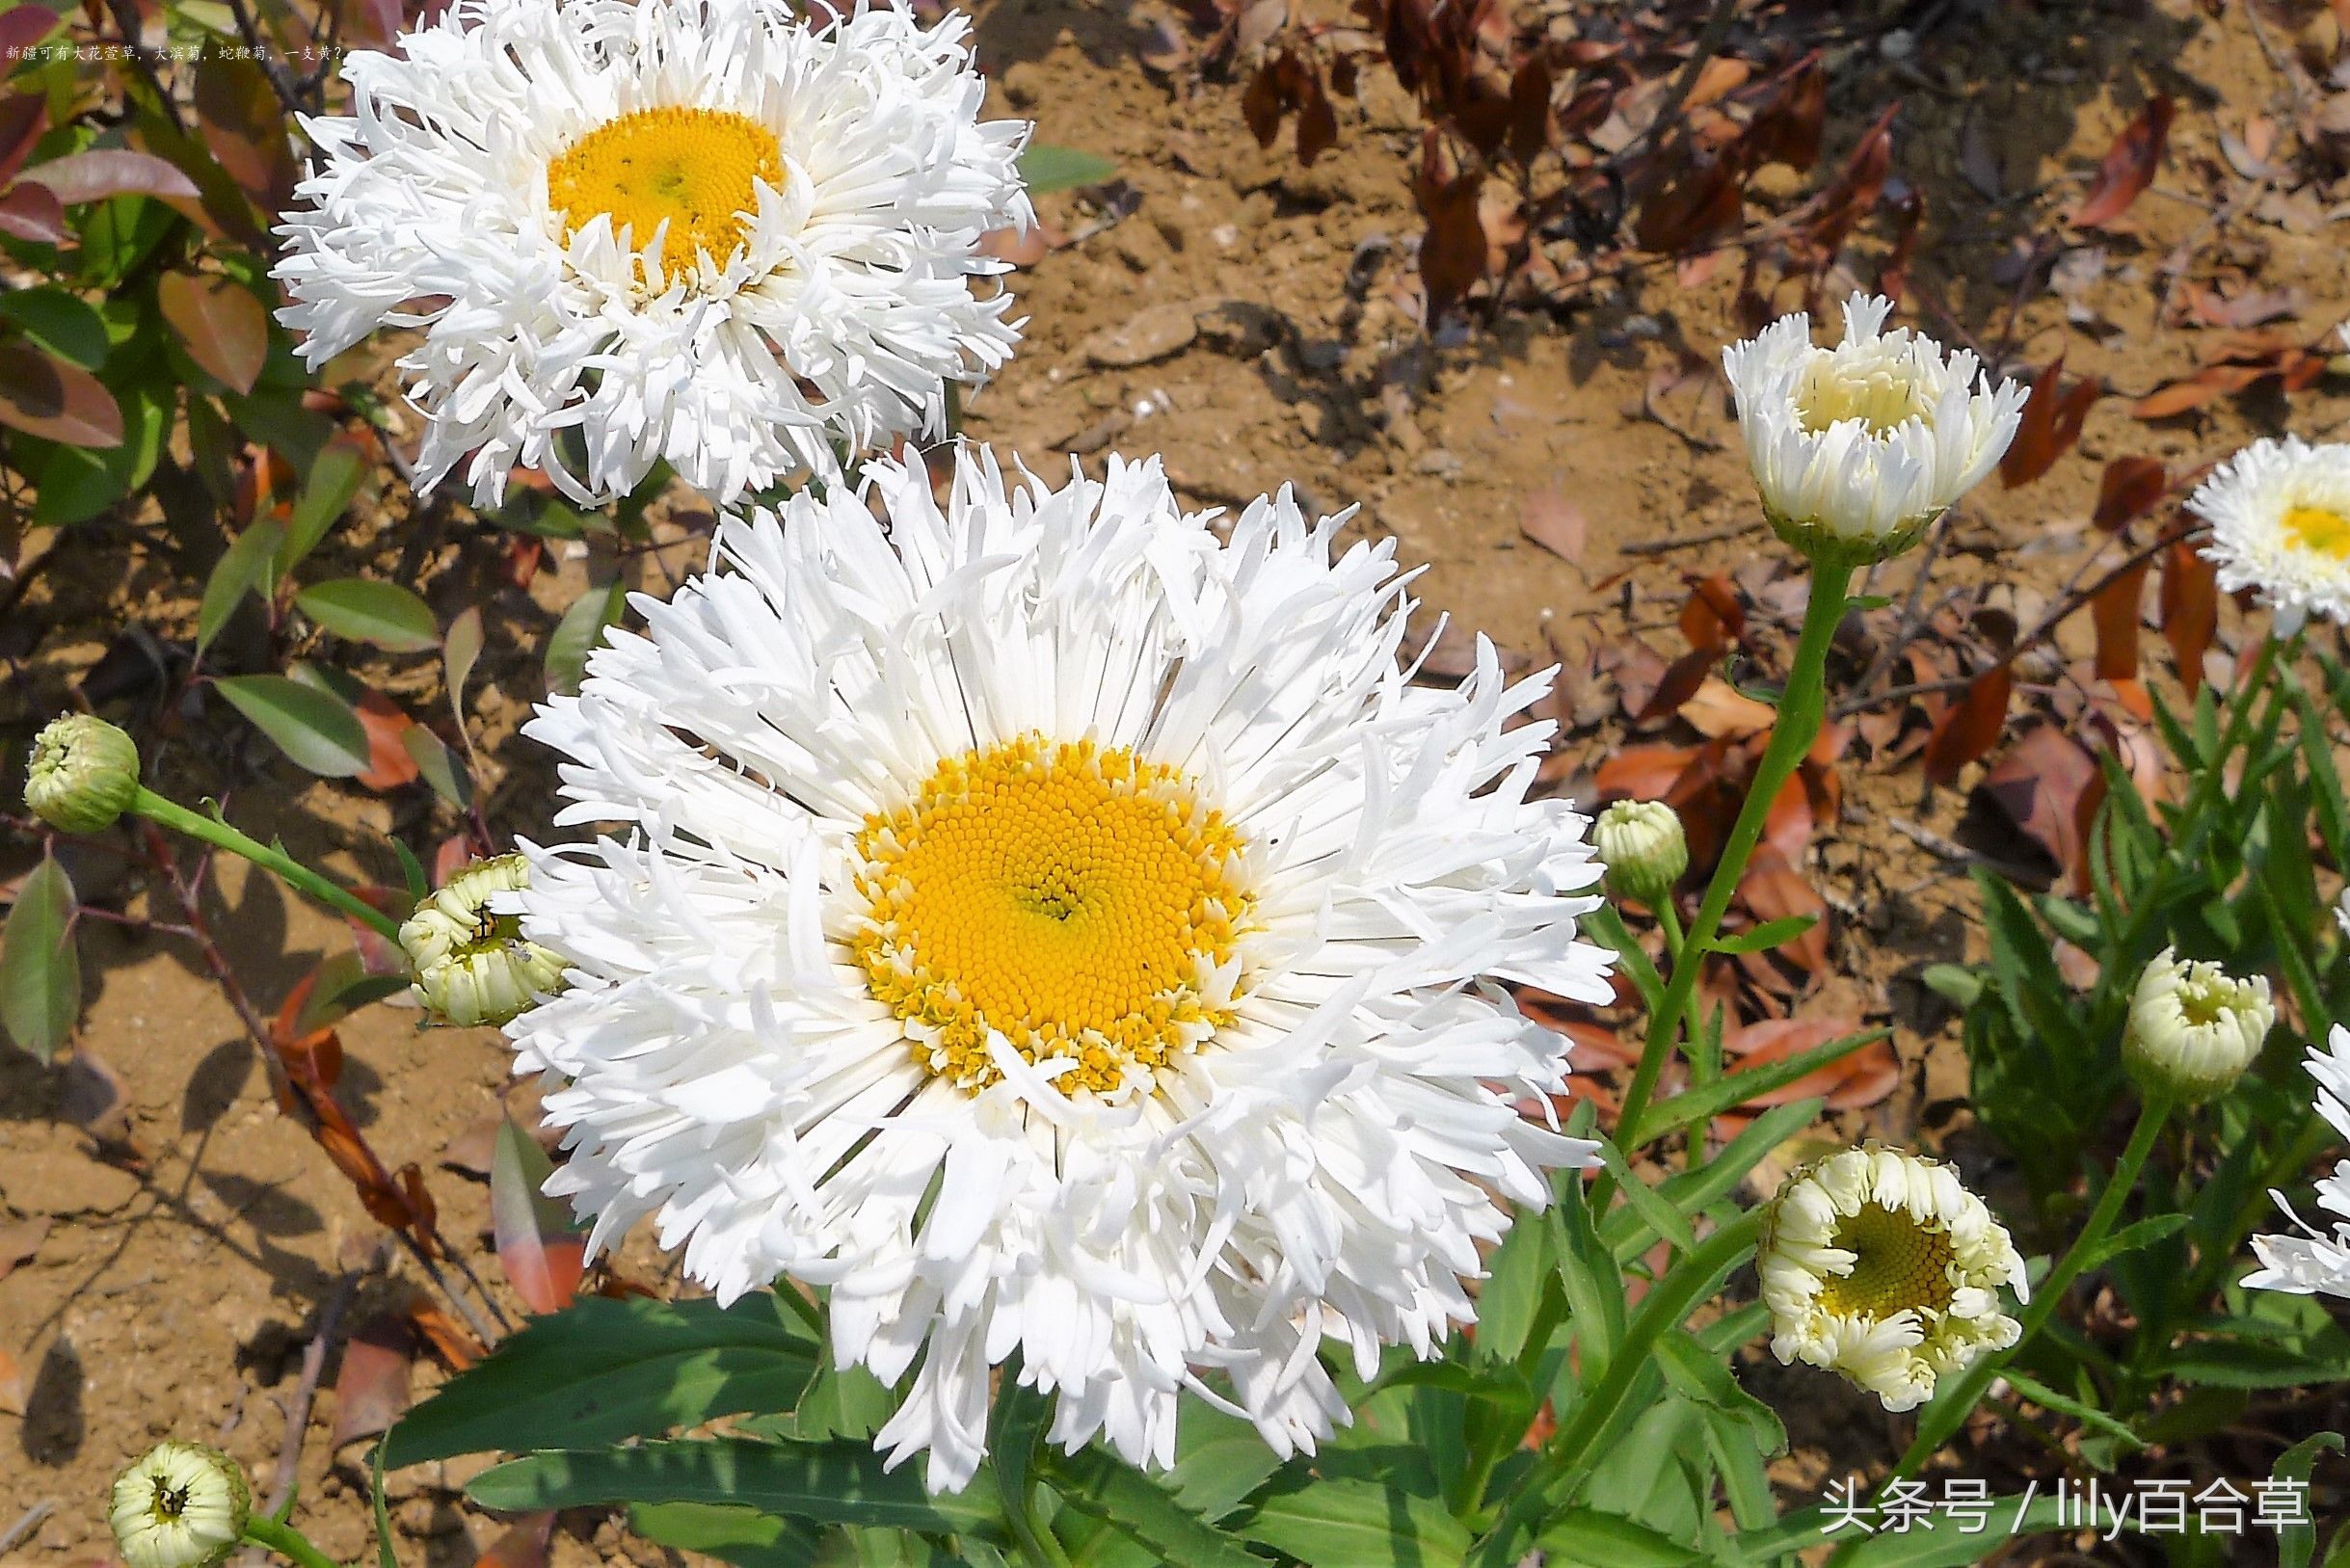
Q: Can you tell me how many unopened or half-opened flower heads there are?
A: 7